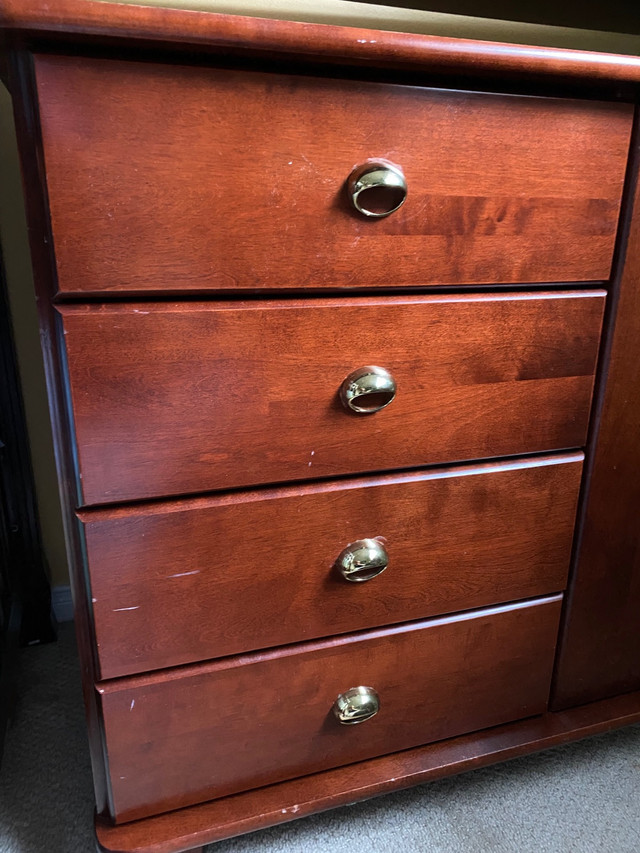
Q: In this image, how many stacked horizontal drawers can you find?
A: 4